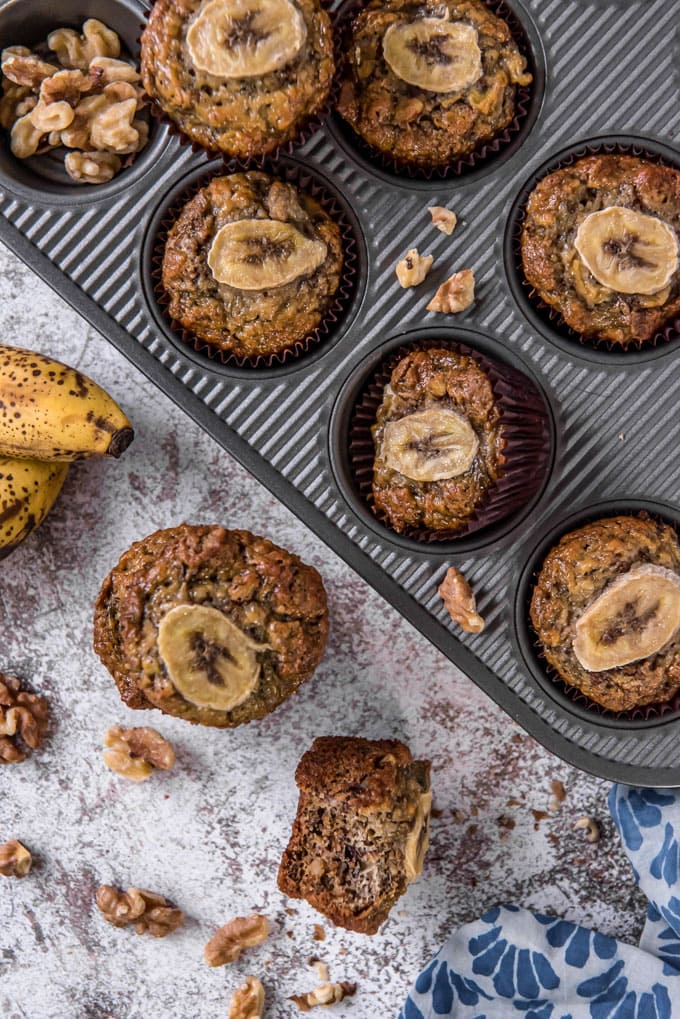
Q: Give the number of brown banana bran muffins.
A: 8